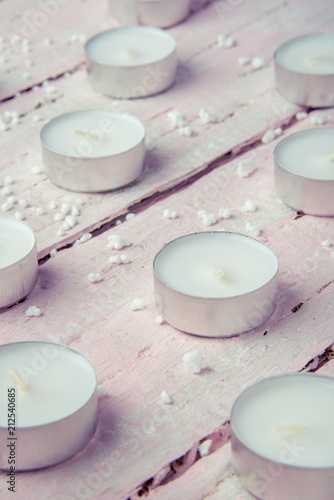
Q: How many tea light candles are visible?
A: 9